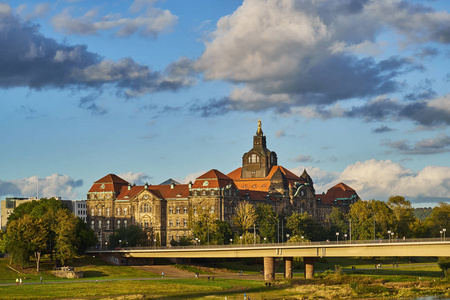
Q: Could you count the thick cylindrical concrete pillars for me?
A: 3